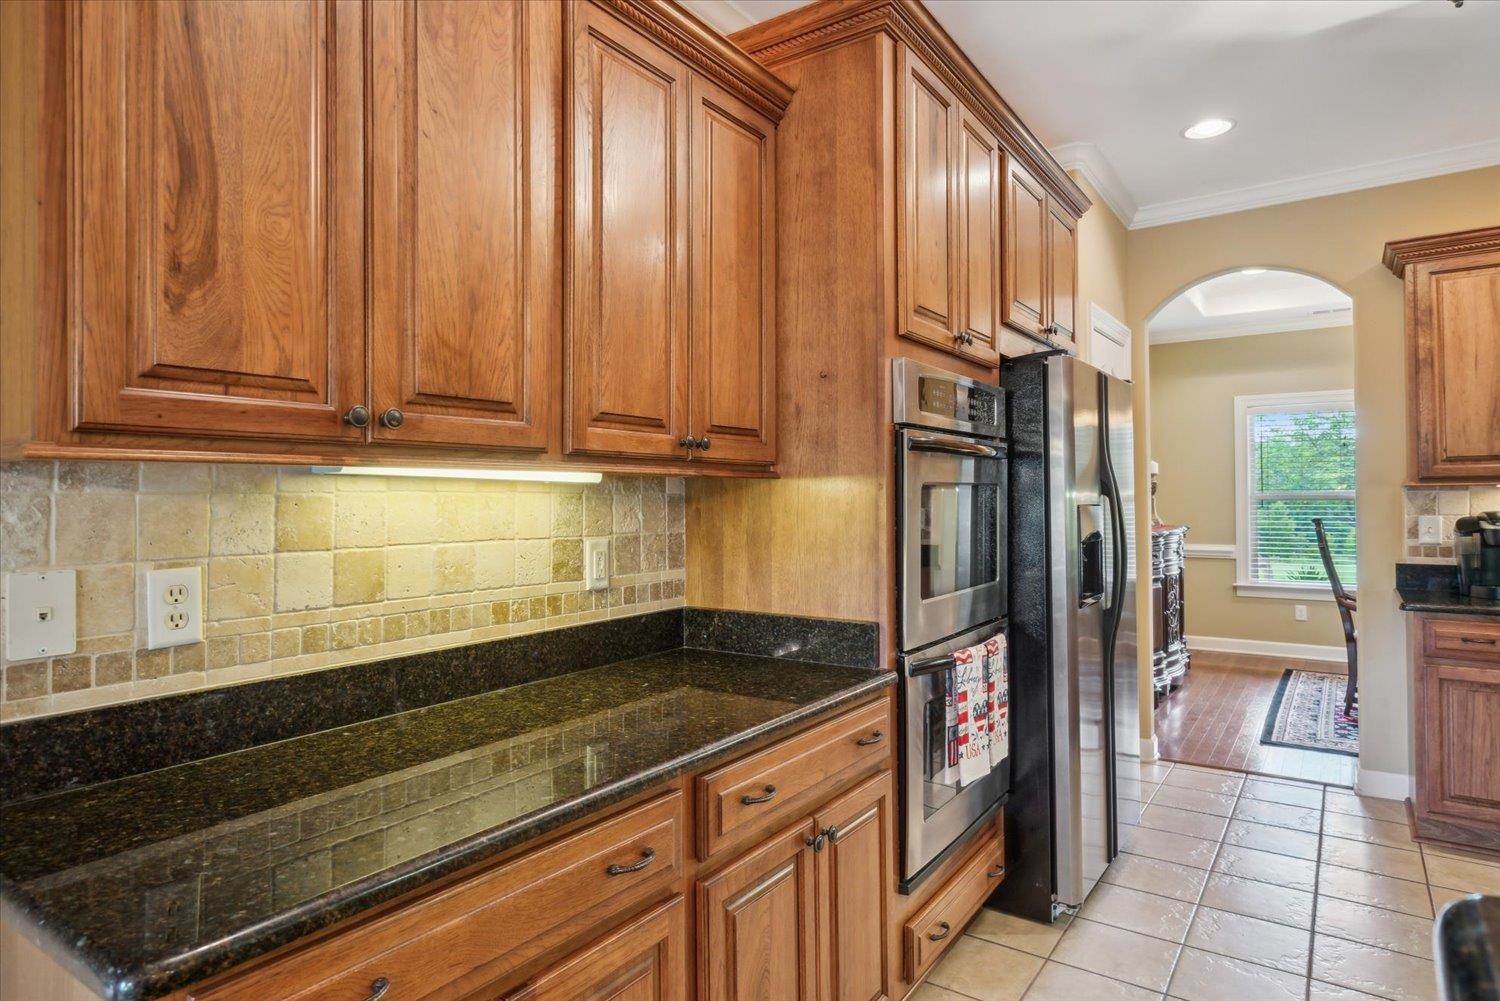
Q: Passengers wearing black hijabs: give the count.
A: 0